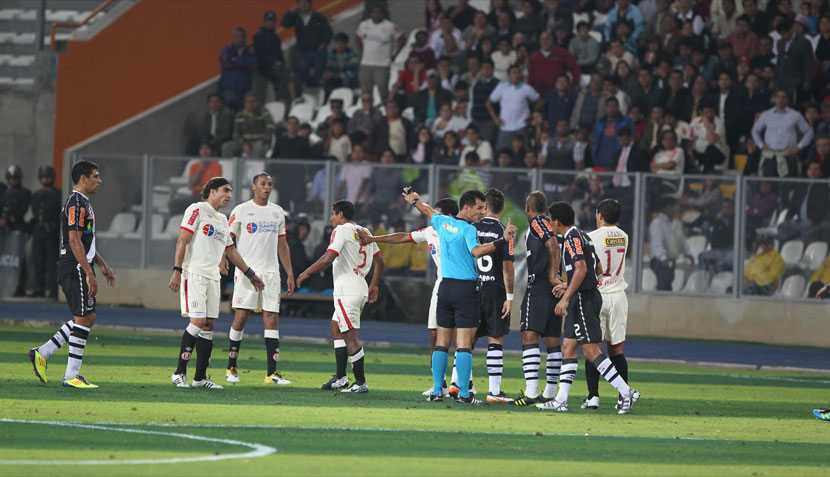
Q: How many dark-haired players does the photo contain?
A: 9